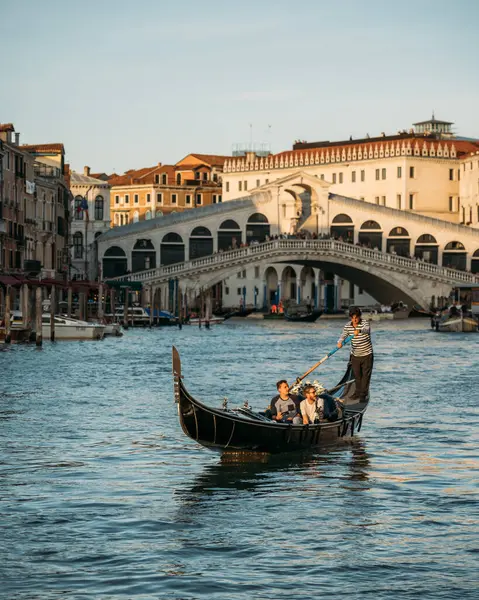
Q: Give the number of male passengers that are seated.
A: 2